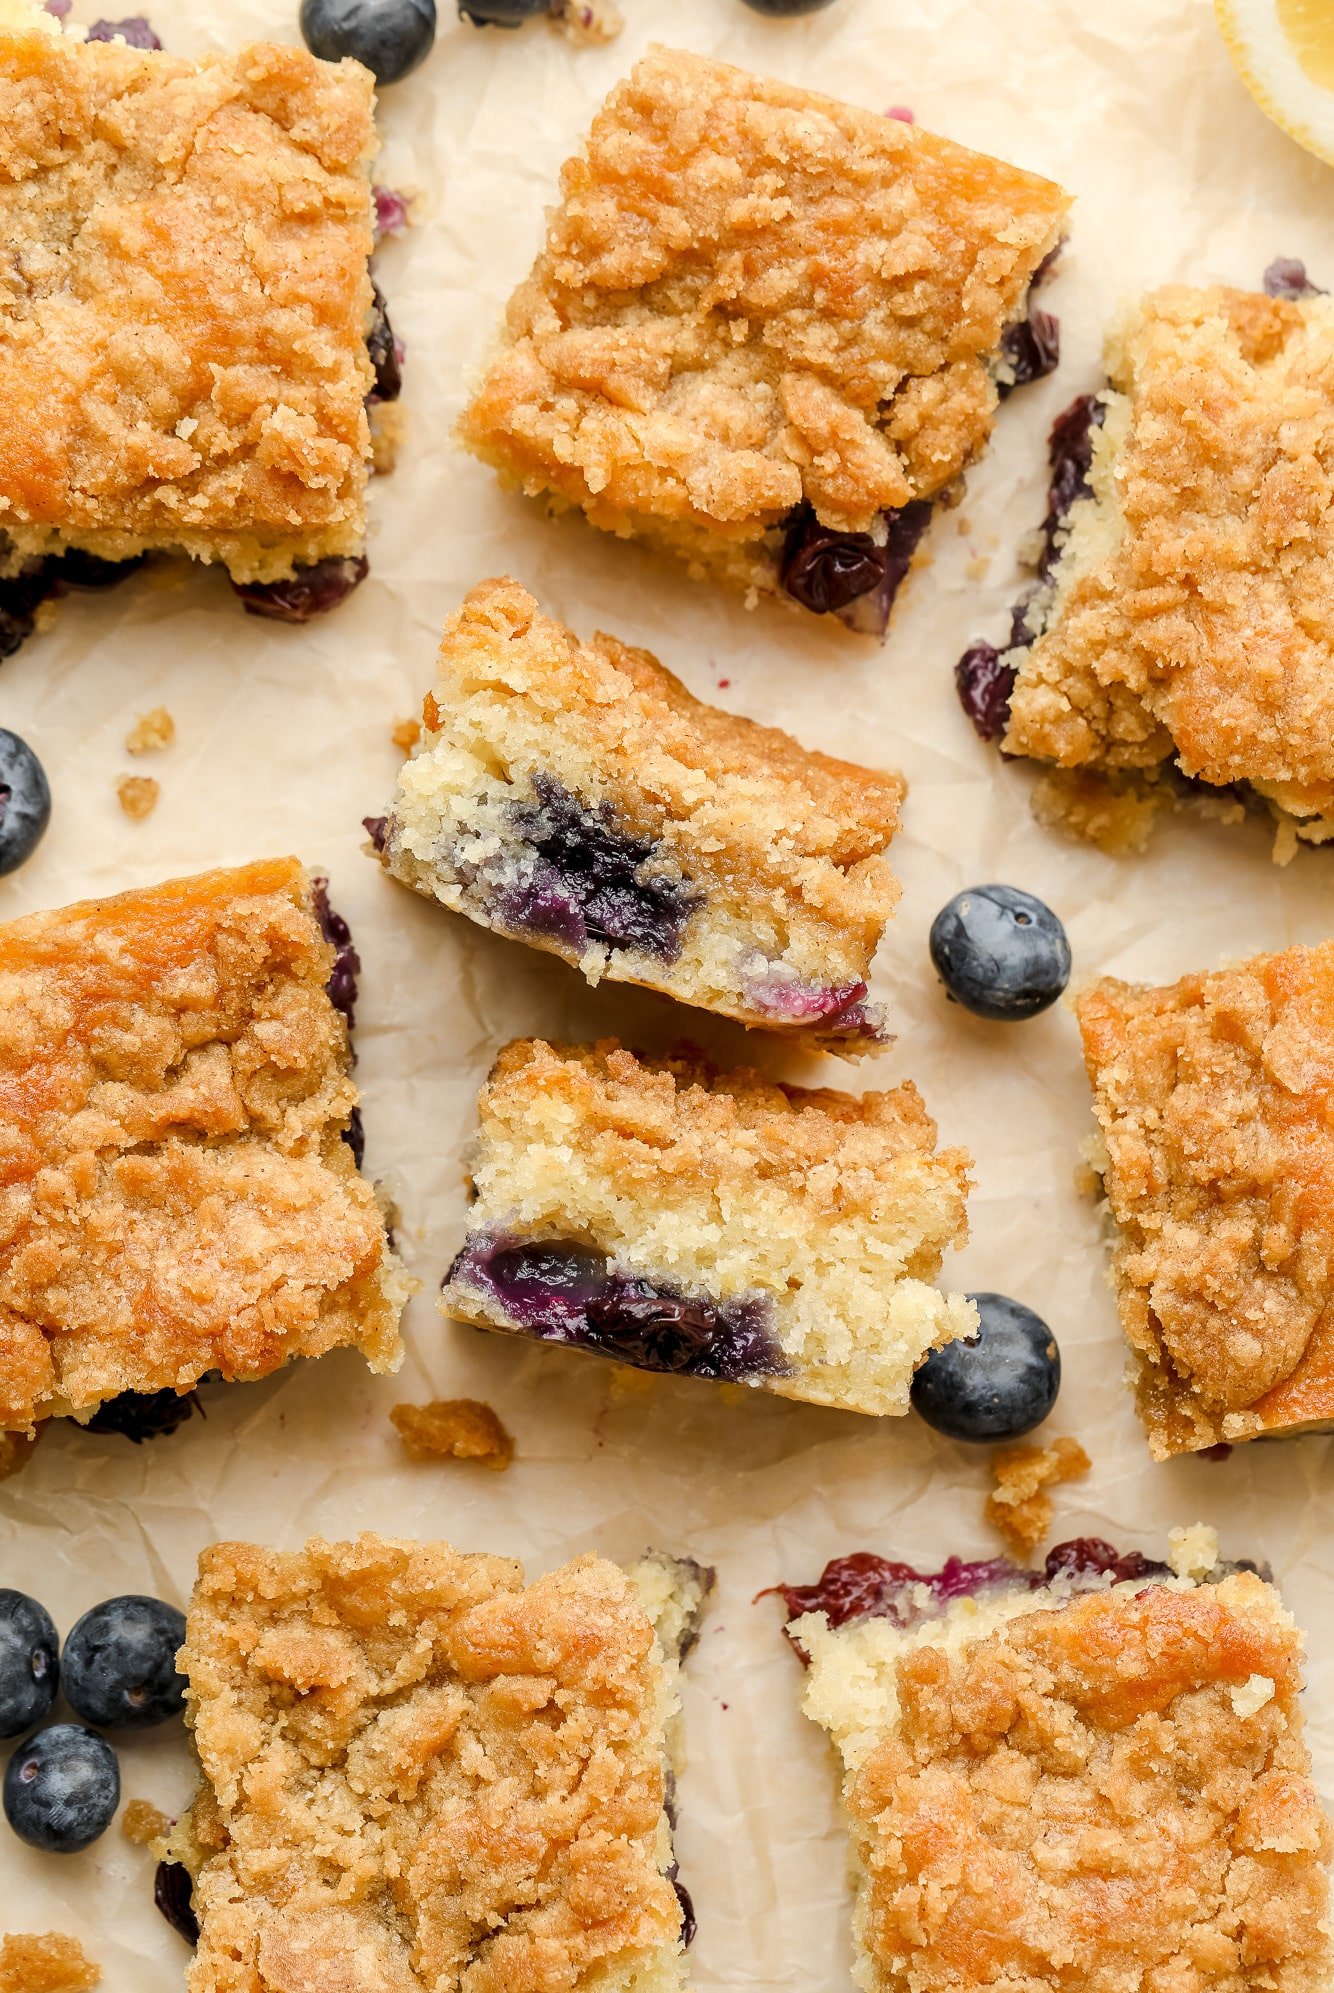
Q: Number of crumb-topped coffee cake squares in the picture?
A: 9